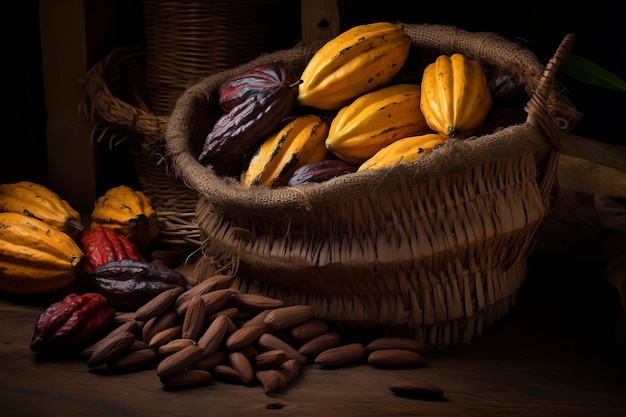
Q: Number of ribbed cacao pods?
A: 15